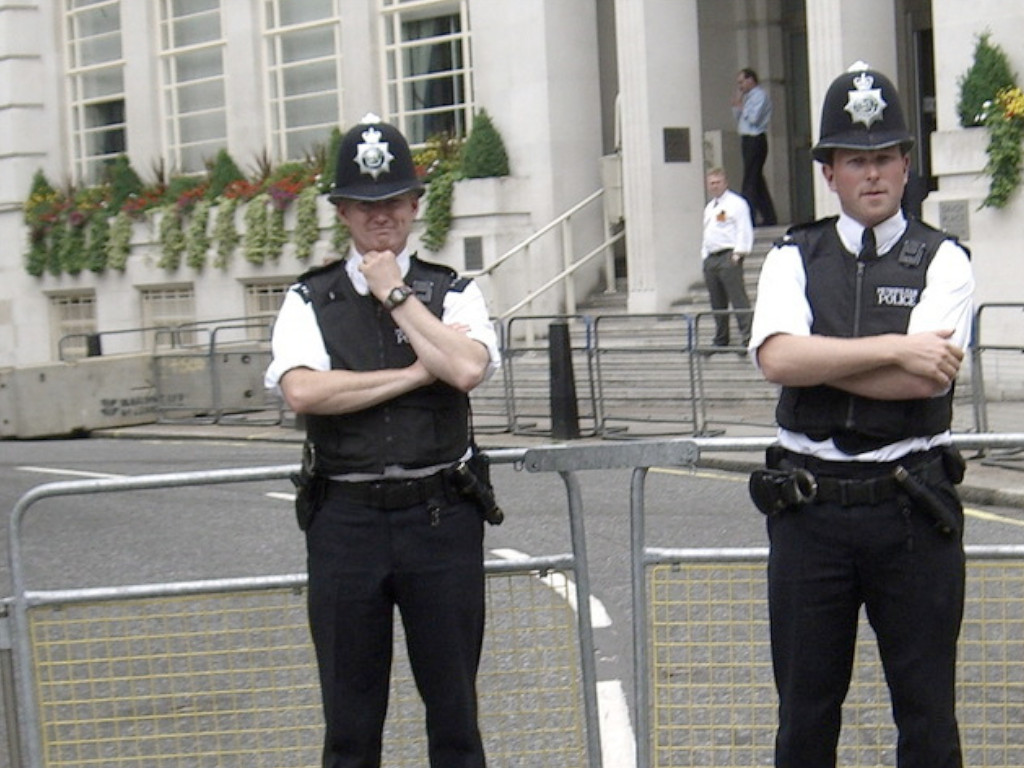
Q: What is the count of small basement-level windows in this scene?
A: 3